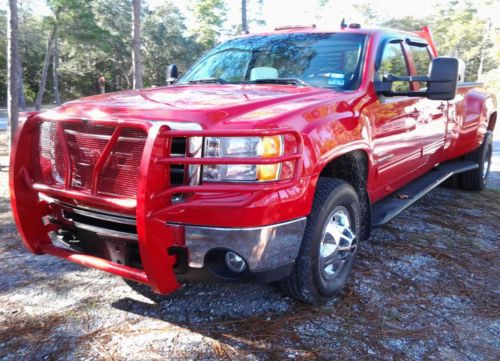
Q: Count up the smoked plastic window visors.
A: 2